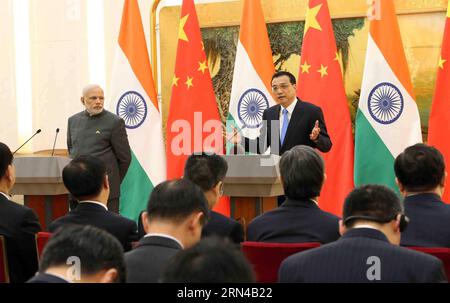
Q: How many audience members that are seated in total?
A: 9